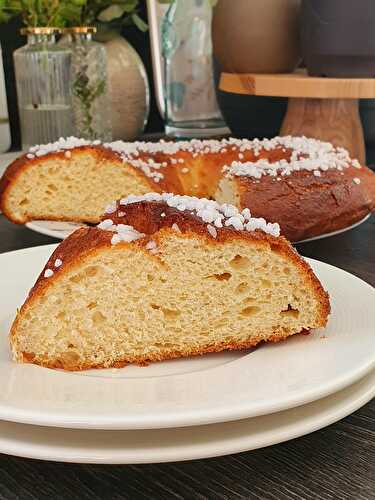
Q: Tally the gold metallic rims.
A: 2